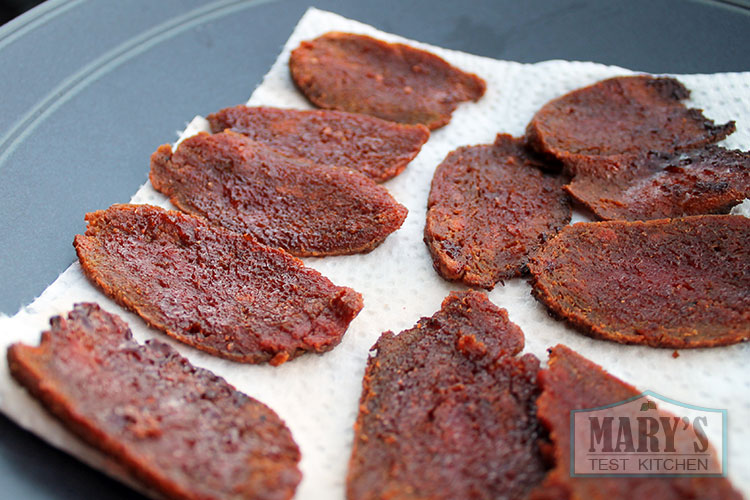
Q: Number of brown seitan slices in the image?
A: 11